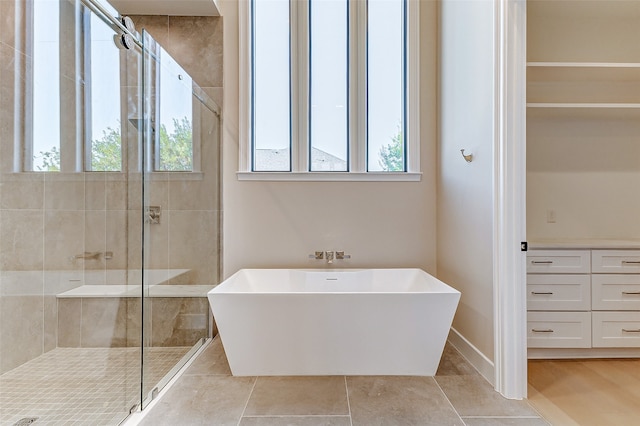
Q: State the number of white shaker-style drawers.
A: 6